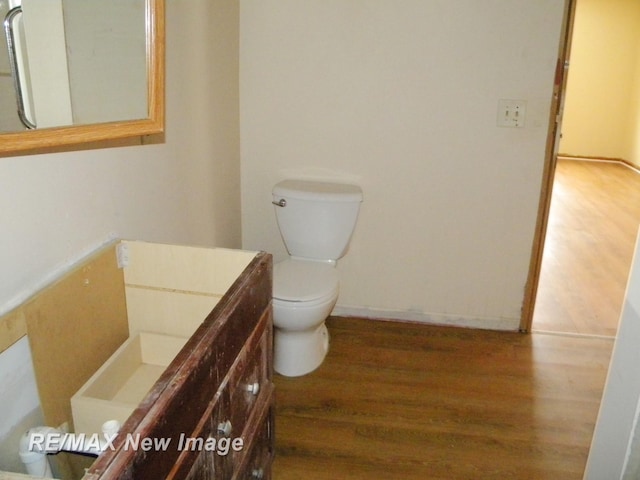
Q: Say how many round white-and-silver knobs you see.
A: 3